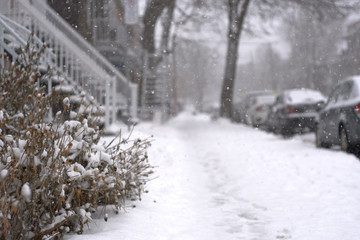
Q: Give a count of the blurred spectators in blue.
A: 0